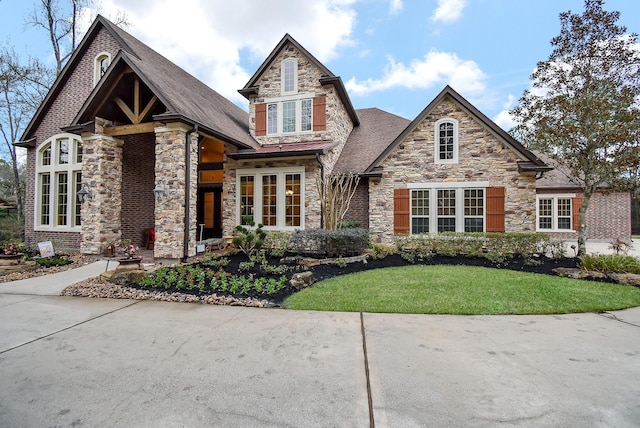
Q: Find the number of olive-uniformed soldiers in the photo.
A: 0